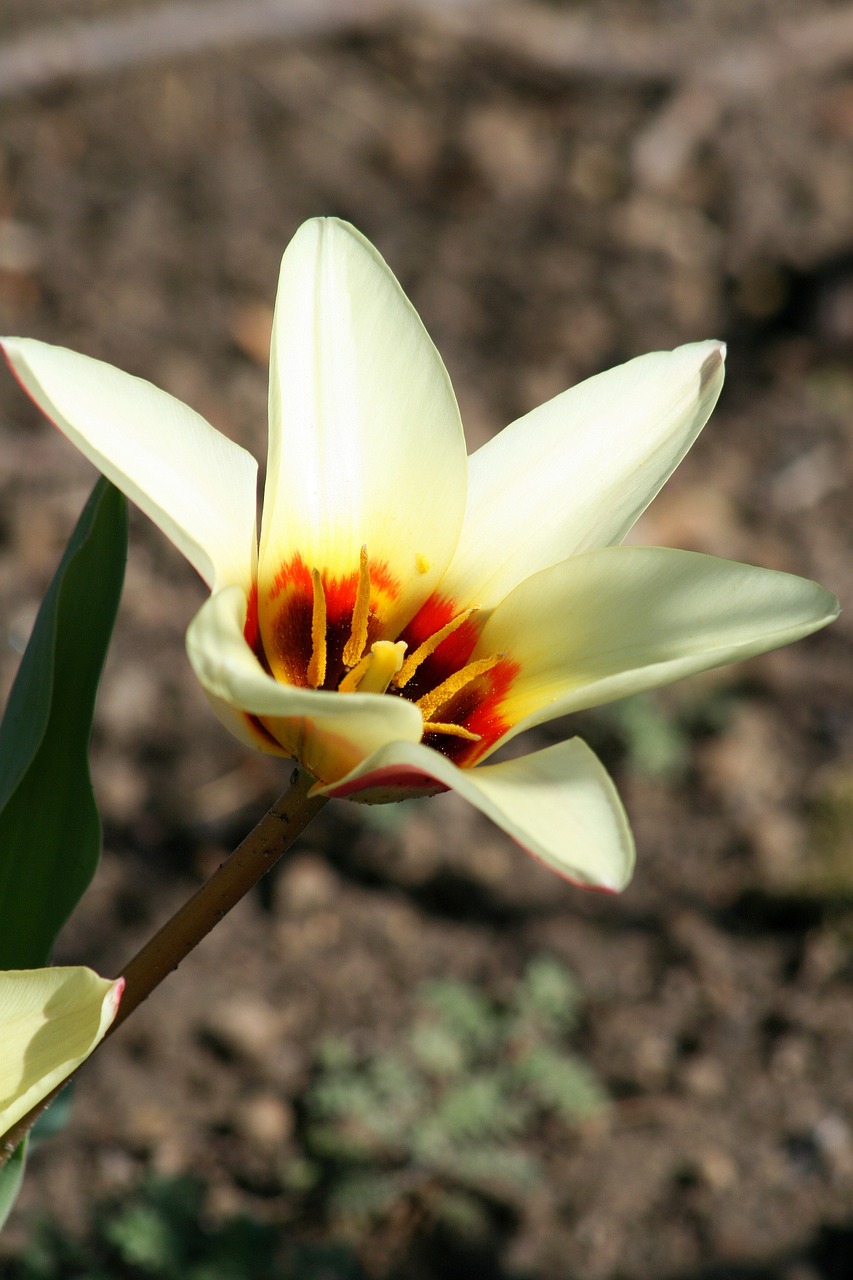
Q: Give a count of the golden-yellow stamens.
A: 6